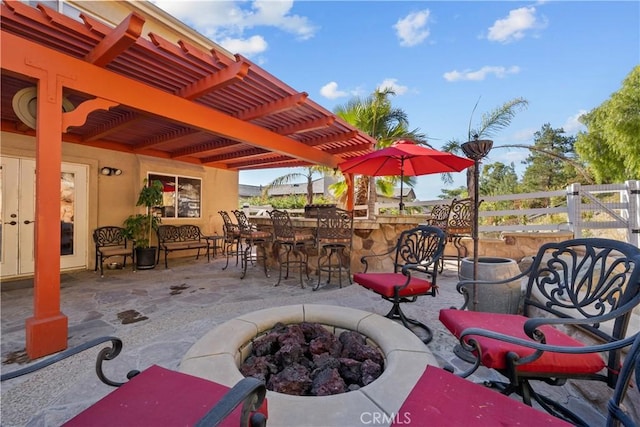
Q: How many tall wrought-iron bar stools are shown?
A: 6